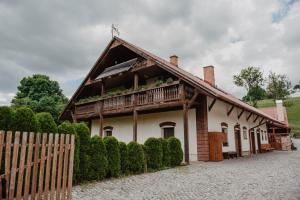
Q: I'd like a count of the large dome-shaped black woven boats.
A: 0